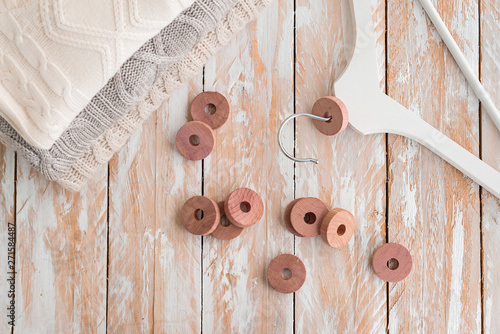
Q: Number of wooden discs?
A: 11